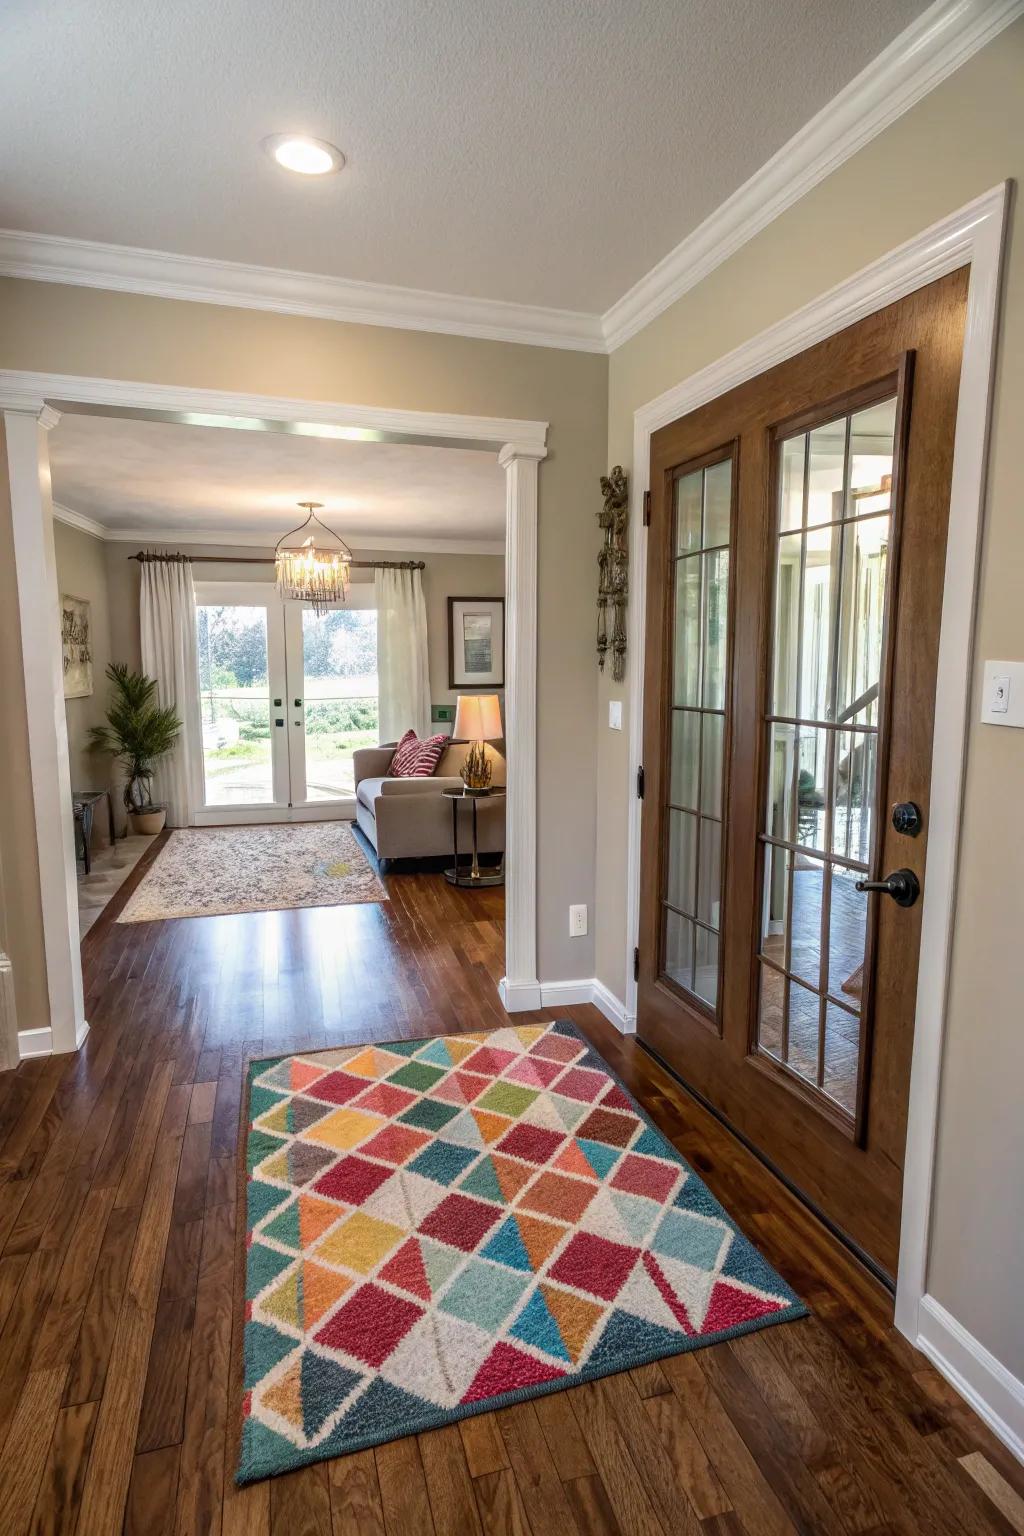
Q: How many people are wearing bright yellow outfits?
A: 0